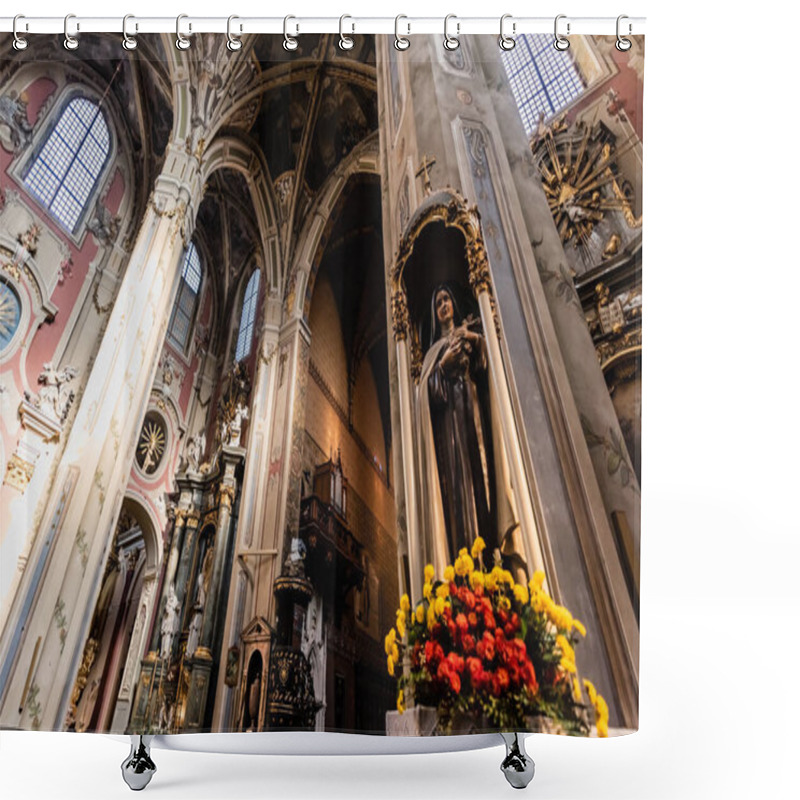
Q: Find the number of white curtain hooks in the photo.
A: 12